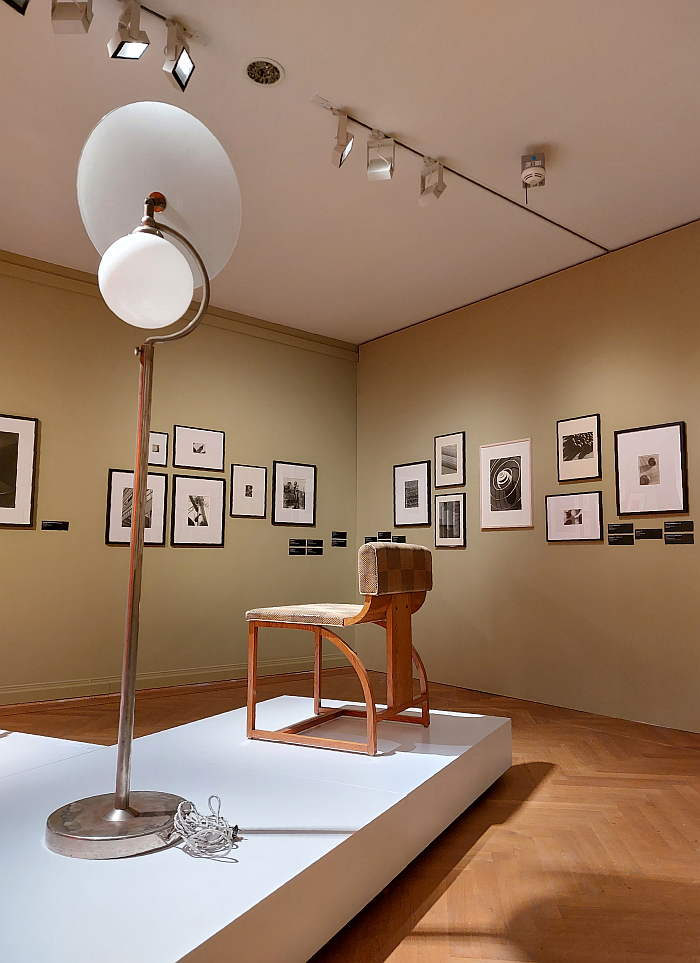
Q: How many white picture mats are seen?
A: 14